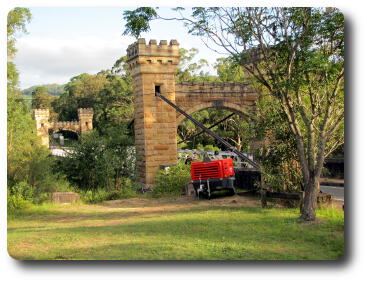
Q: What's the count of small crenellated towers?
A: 2